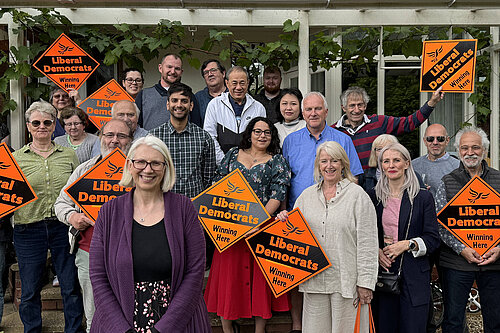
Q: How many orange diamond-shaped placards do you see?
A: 8